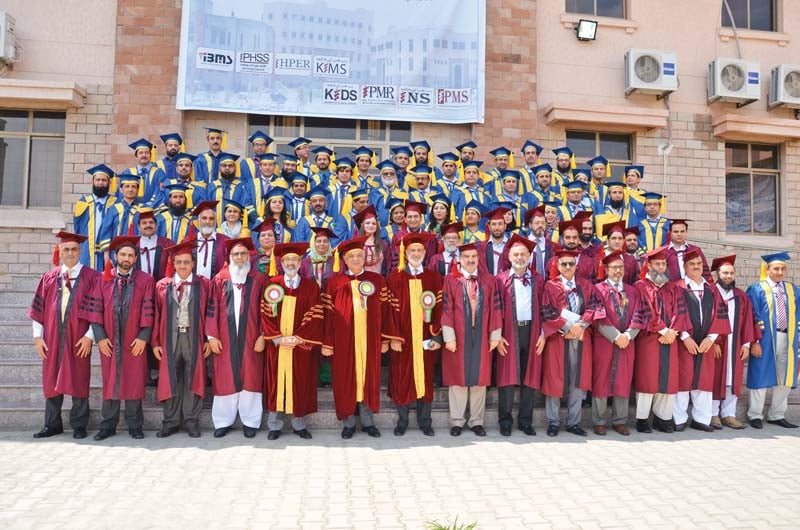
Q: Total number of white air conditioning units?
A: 4